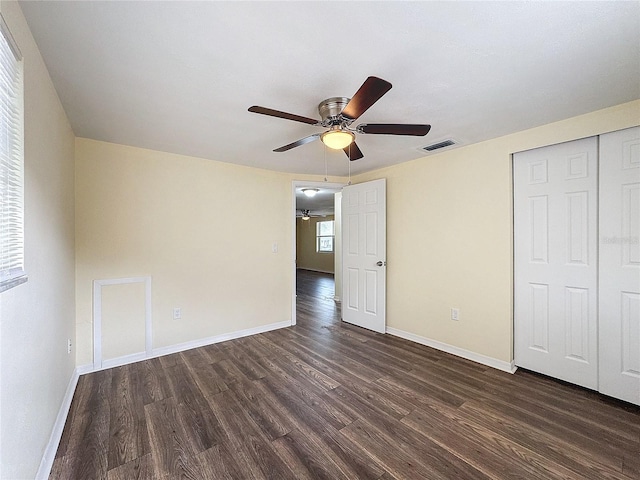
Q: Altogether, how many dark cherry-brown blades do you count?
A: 5